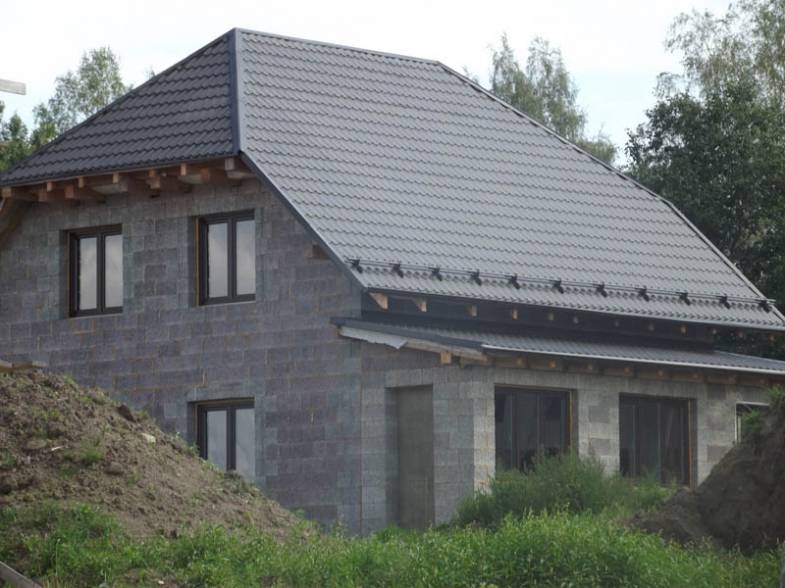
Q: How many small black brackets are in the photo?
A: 11